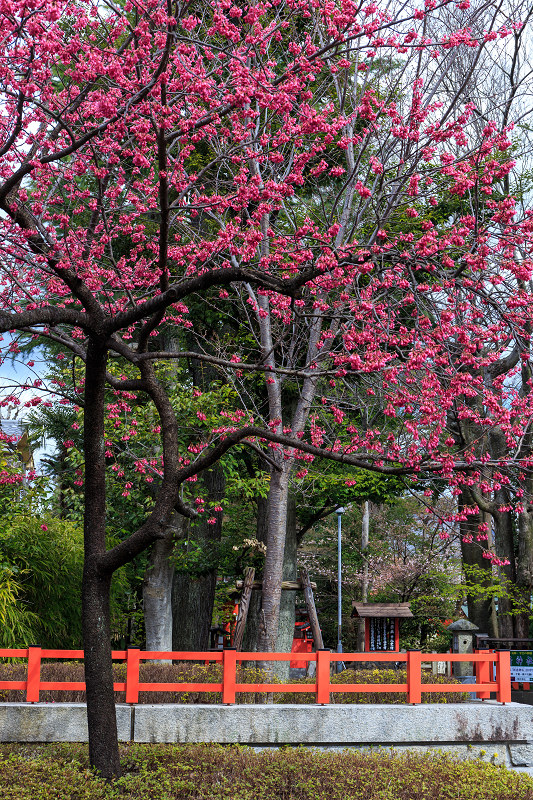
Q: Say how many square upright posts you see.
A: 7